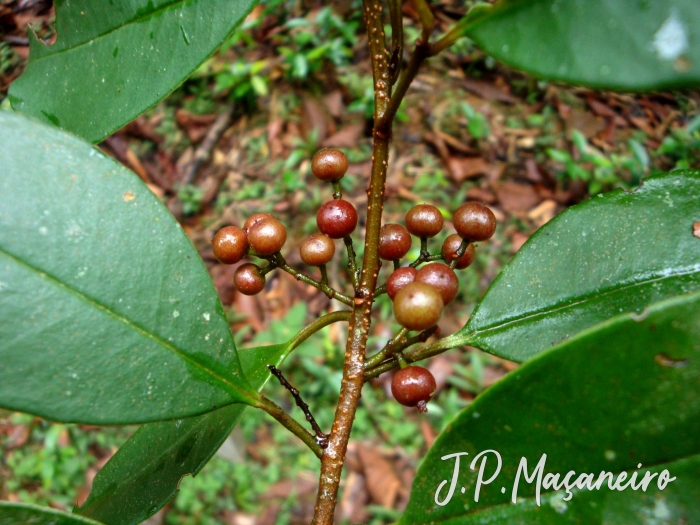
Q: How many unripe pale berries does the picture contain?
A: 1